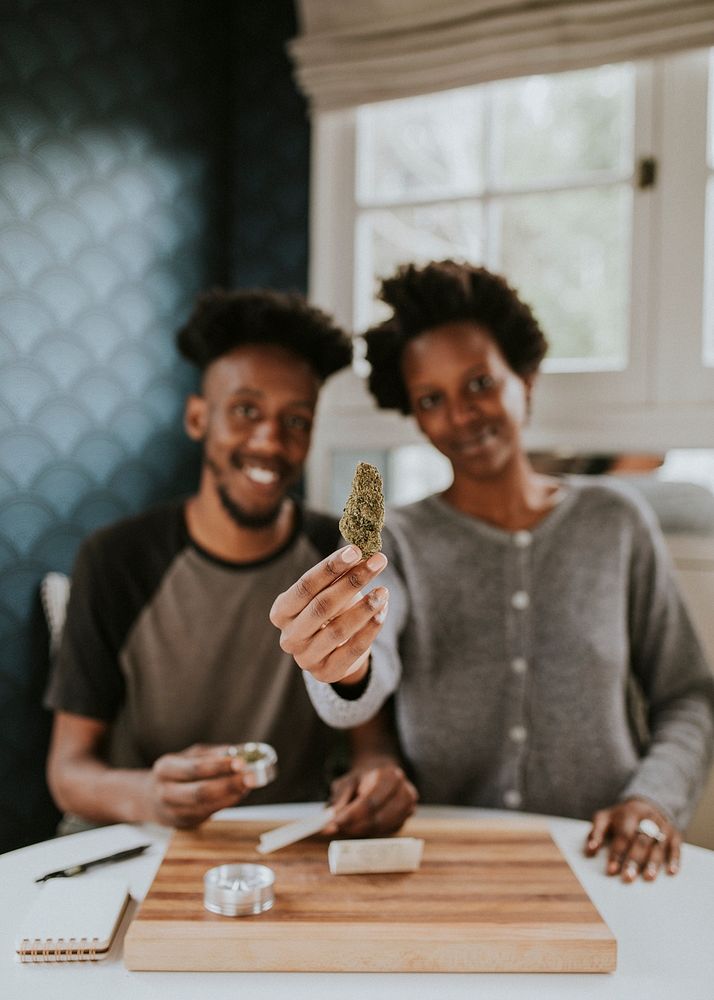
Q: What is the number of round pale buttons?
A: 5